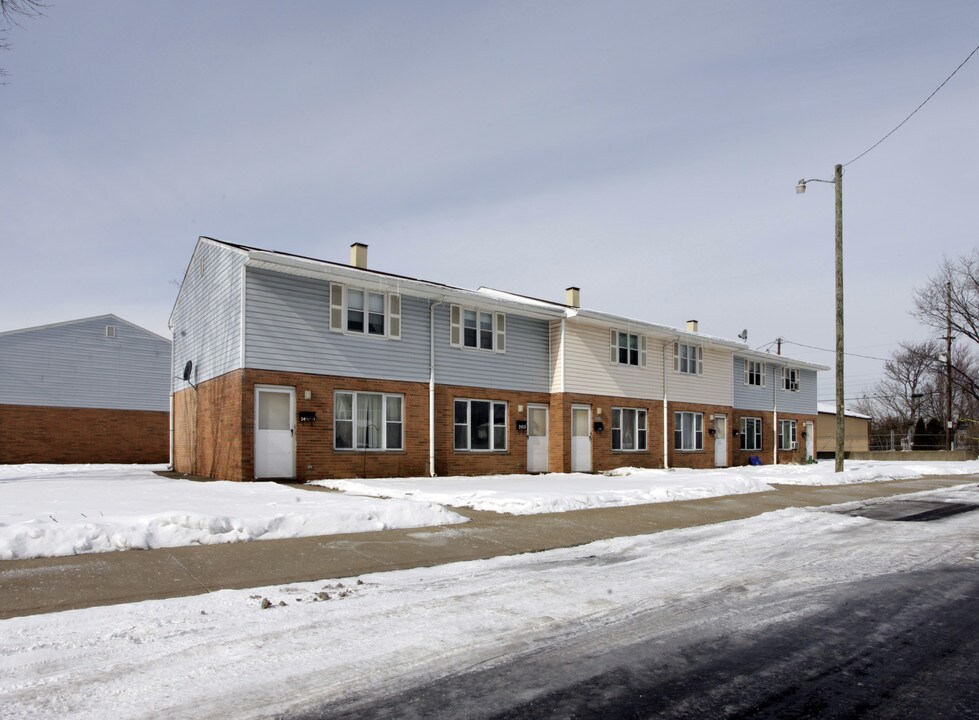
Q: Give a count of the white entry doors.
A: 5